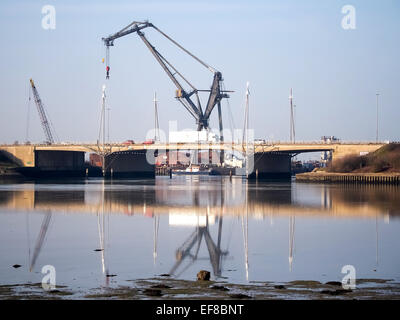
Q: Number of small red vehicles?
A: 2